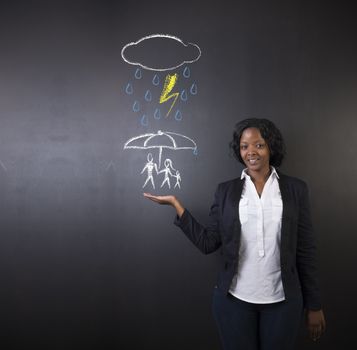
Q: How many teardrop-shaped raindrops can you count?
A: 12